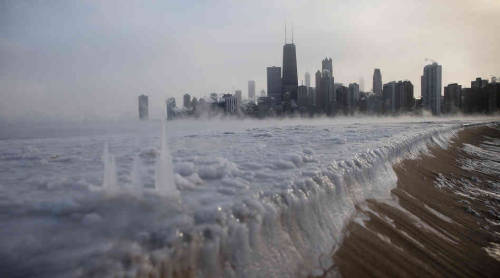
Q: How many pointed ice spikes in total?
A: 3